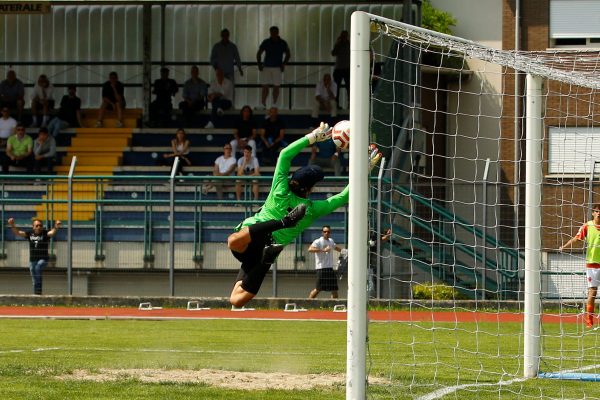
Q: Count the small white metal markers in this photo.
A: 5